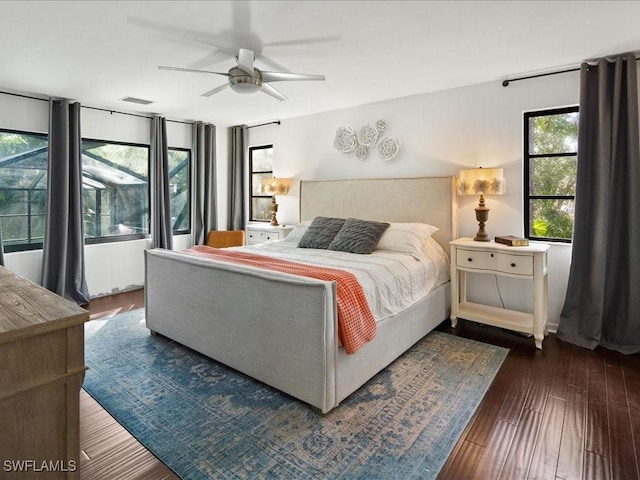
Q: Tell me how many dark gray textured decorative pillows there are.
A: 2